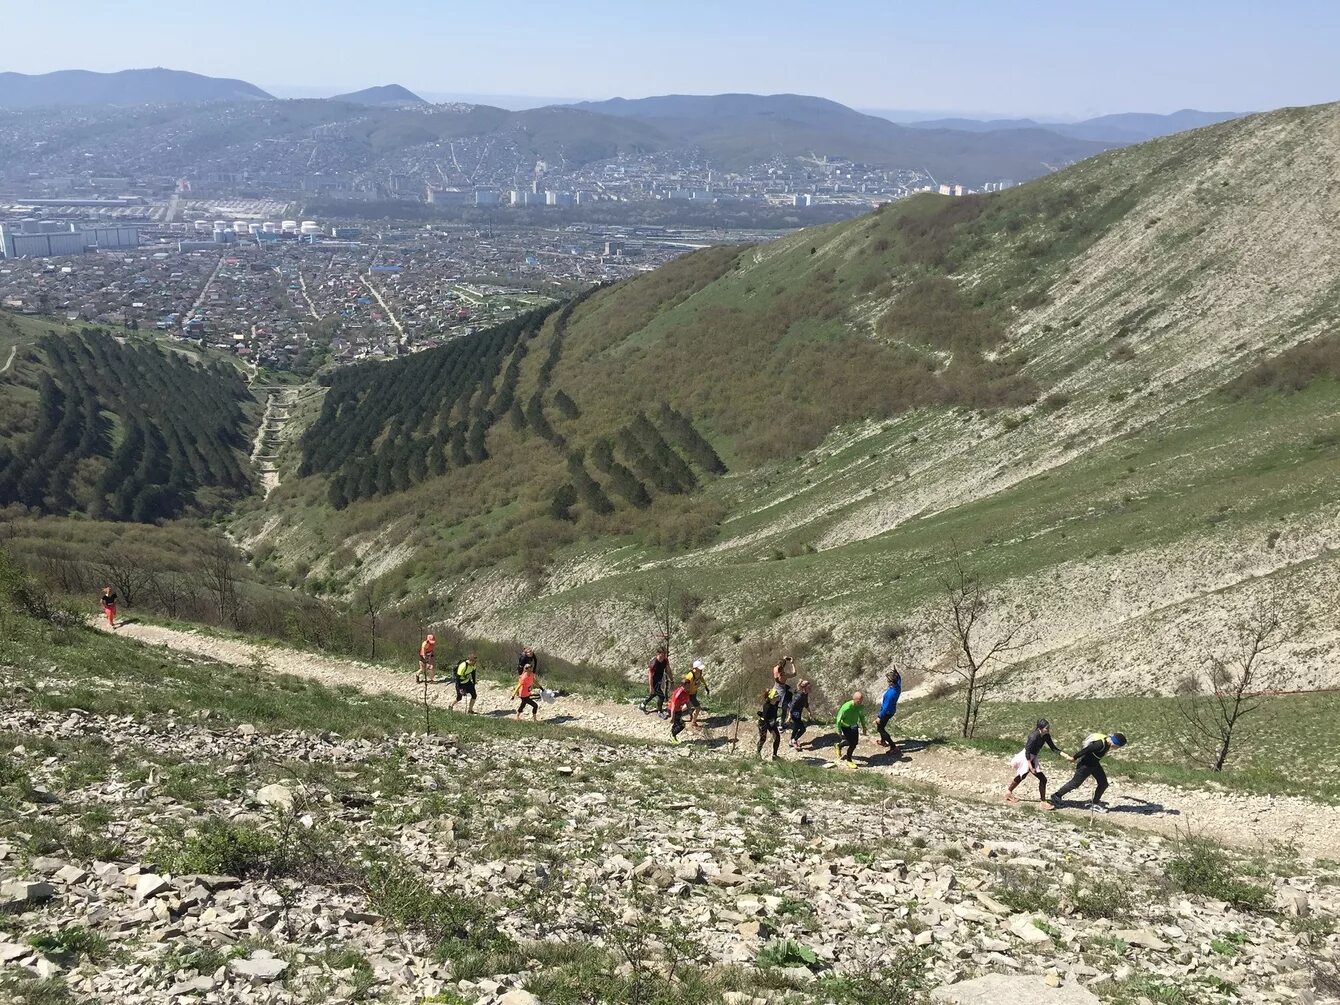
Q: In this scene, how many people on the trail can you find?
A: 15